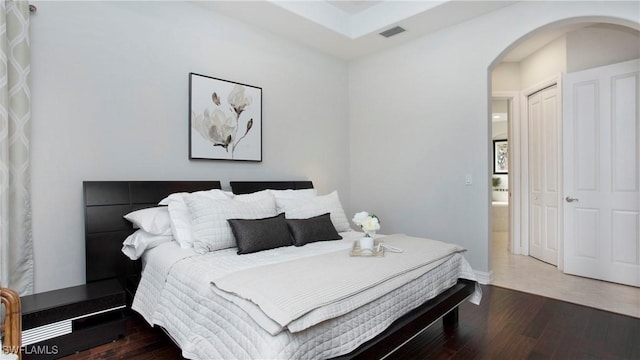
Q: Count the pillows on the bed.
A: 8